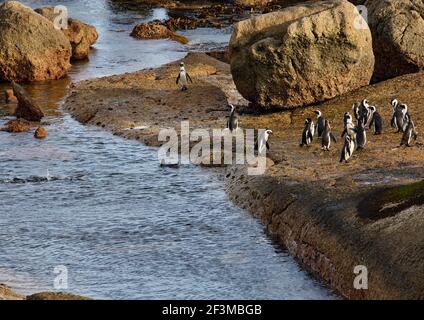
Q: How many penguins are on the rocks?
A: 15